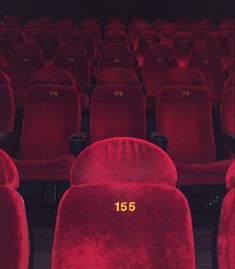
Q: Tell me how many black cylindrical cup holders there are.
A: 2